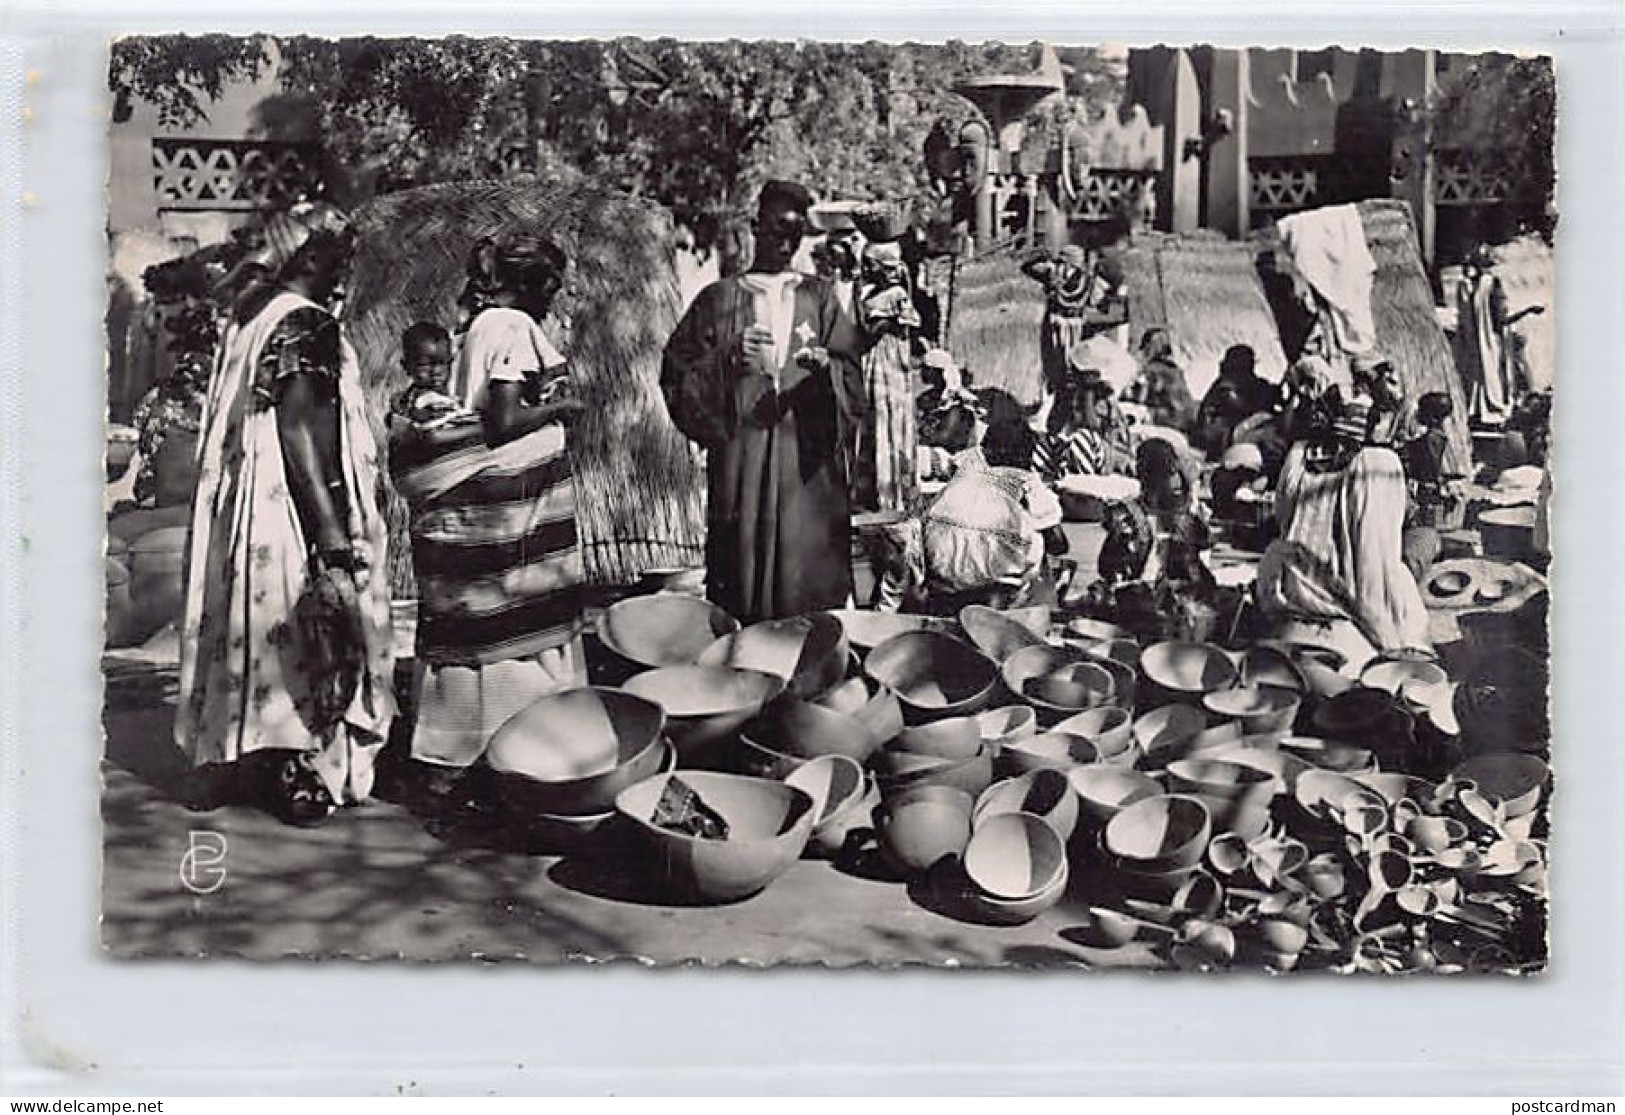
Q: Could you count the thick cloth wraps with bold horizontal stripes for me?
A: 1